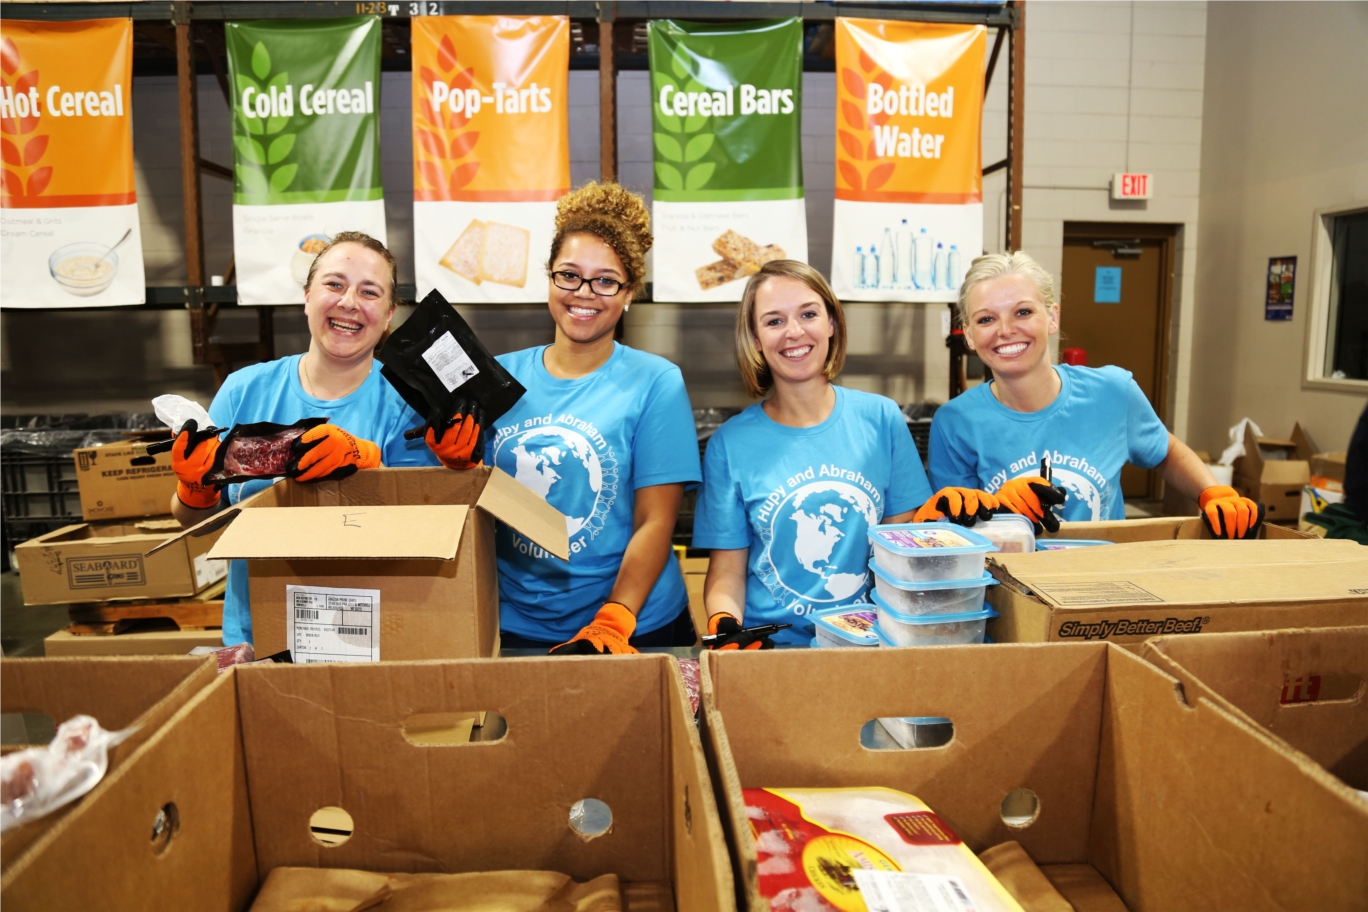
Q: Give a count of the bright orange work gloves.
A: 8